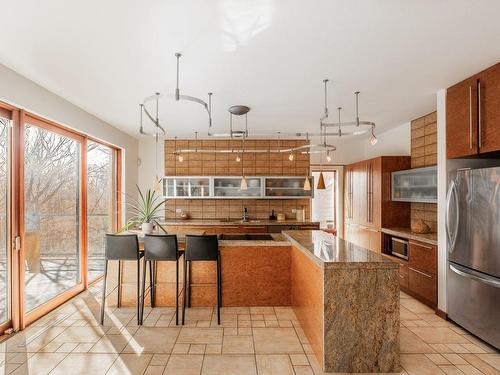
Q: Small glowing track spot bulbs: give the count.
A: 5